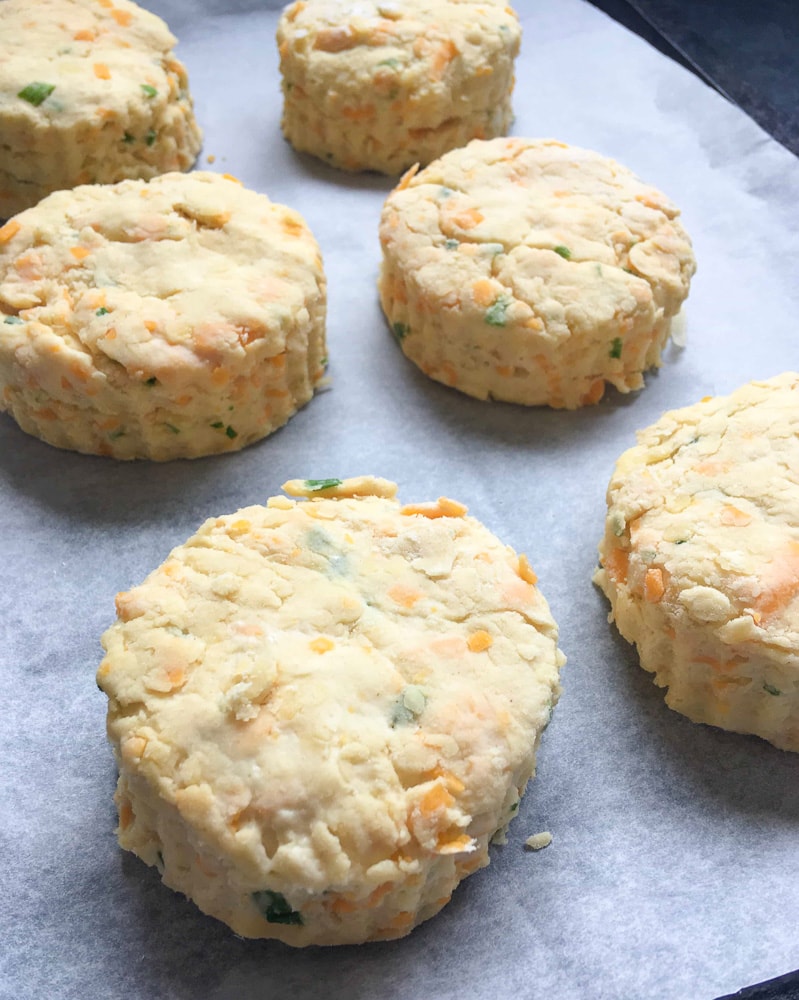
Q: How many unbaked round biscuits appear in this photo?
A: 6